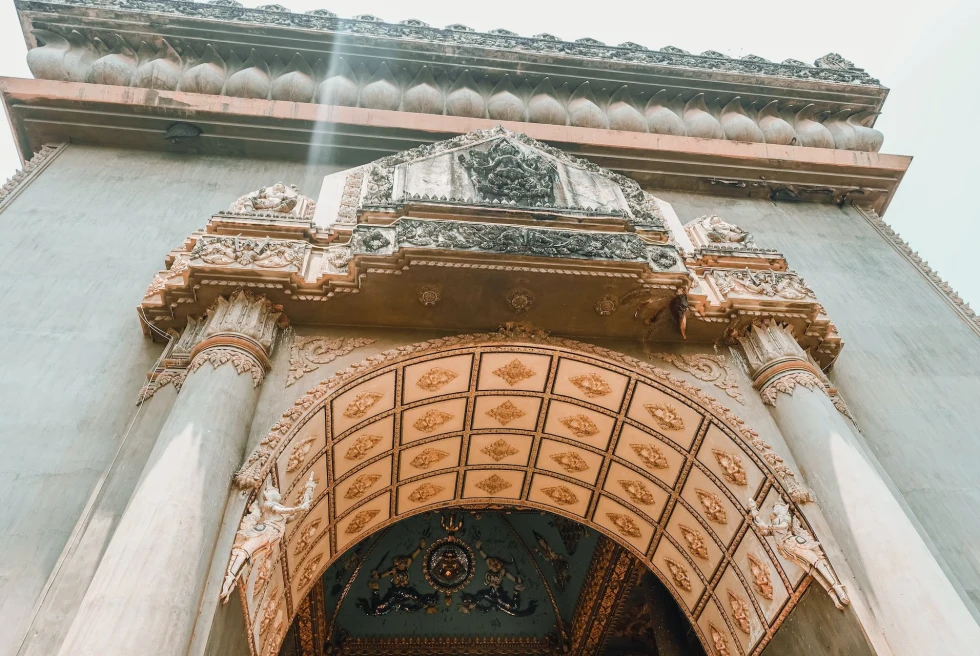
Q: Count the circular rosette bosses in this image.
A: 3